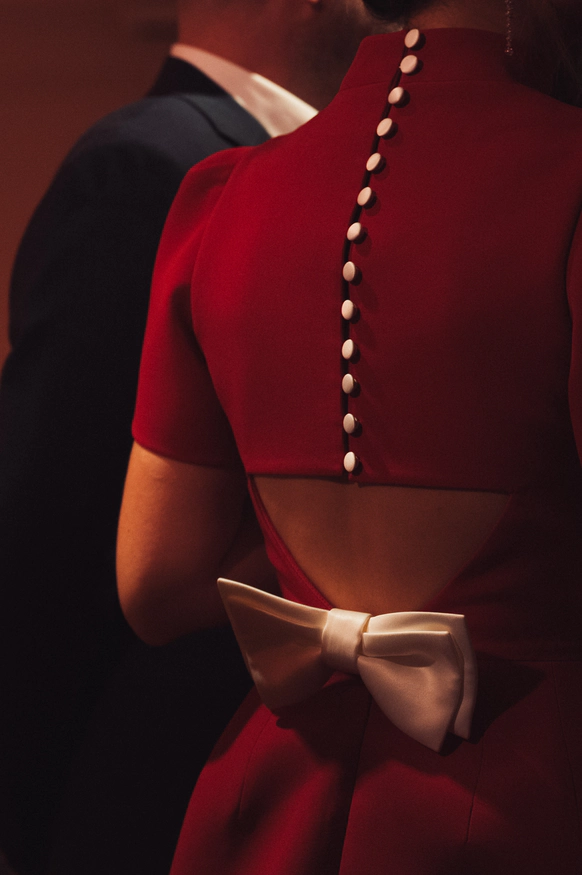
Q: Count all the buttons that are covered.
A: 13